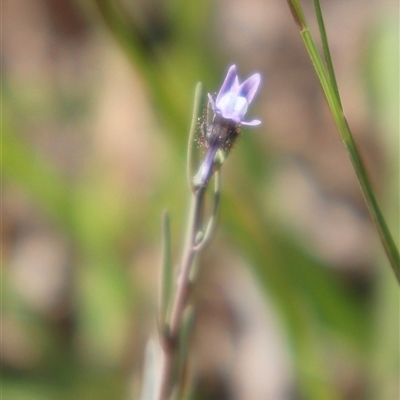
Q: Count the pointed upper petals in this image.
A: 2